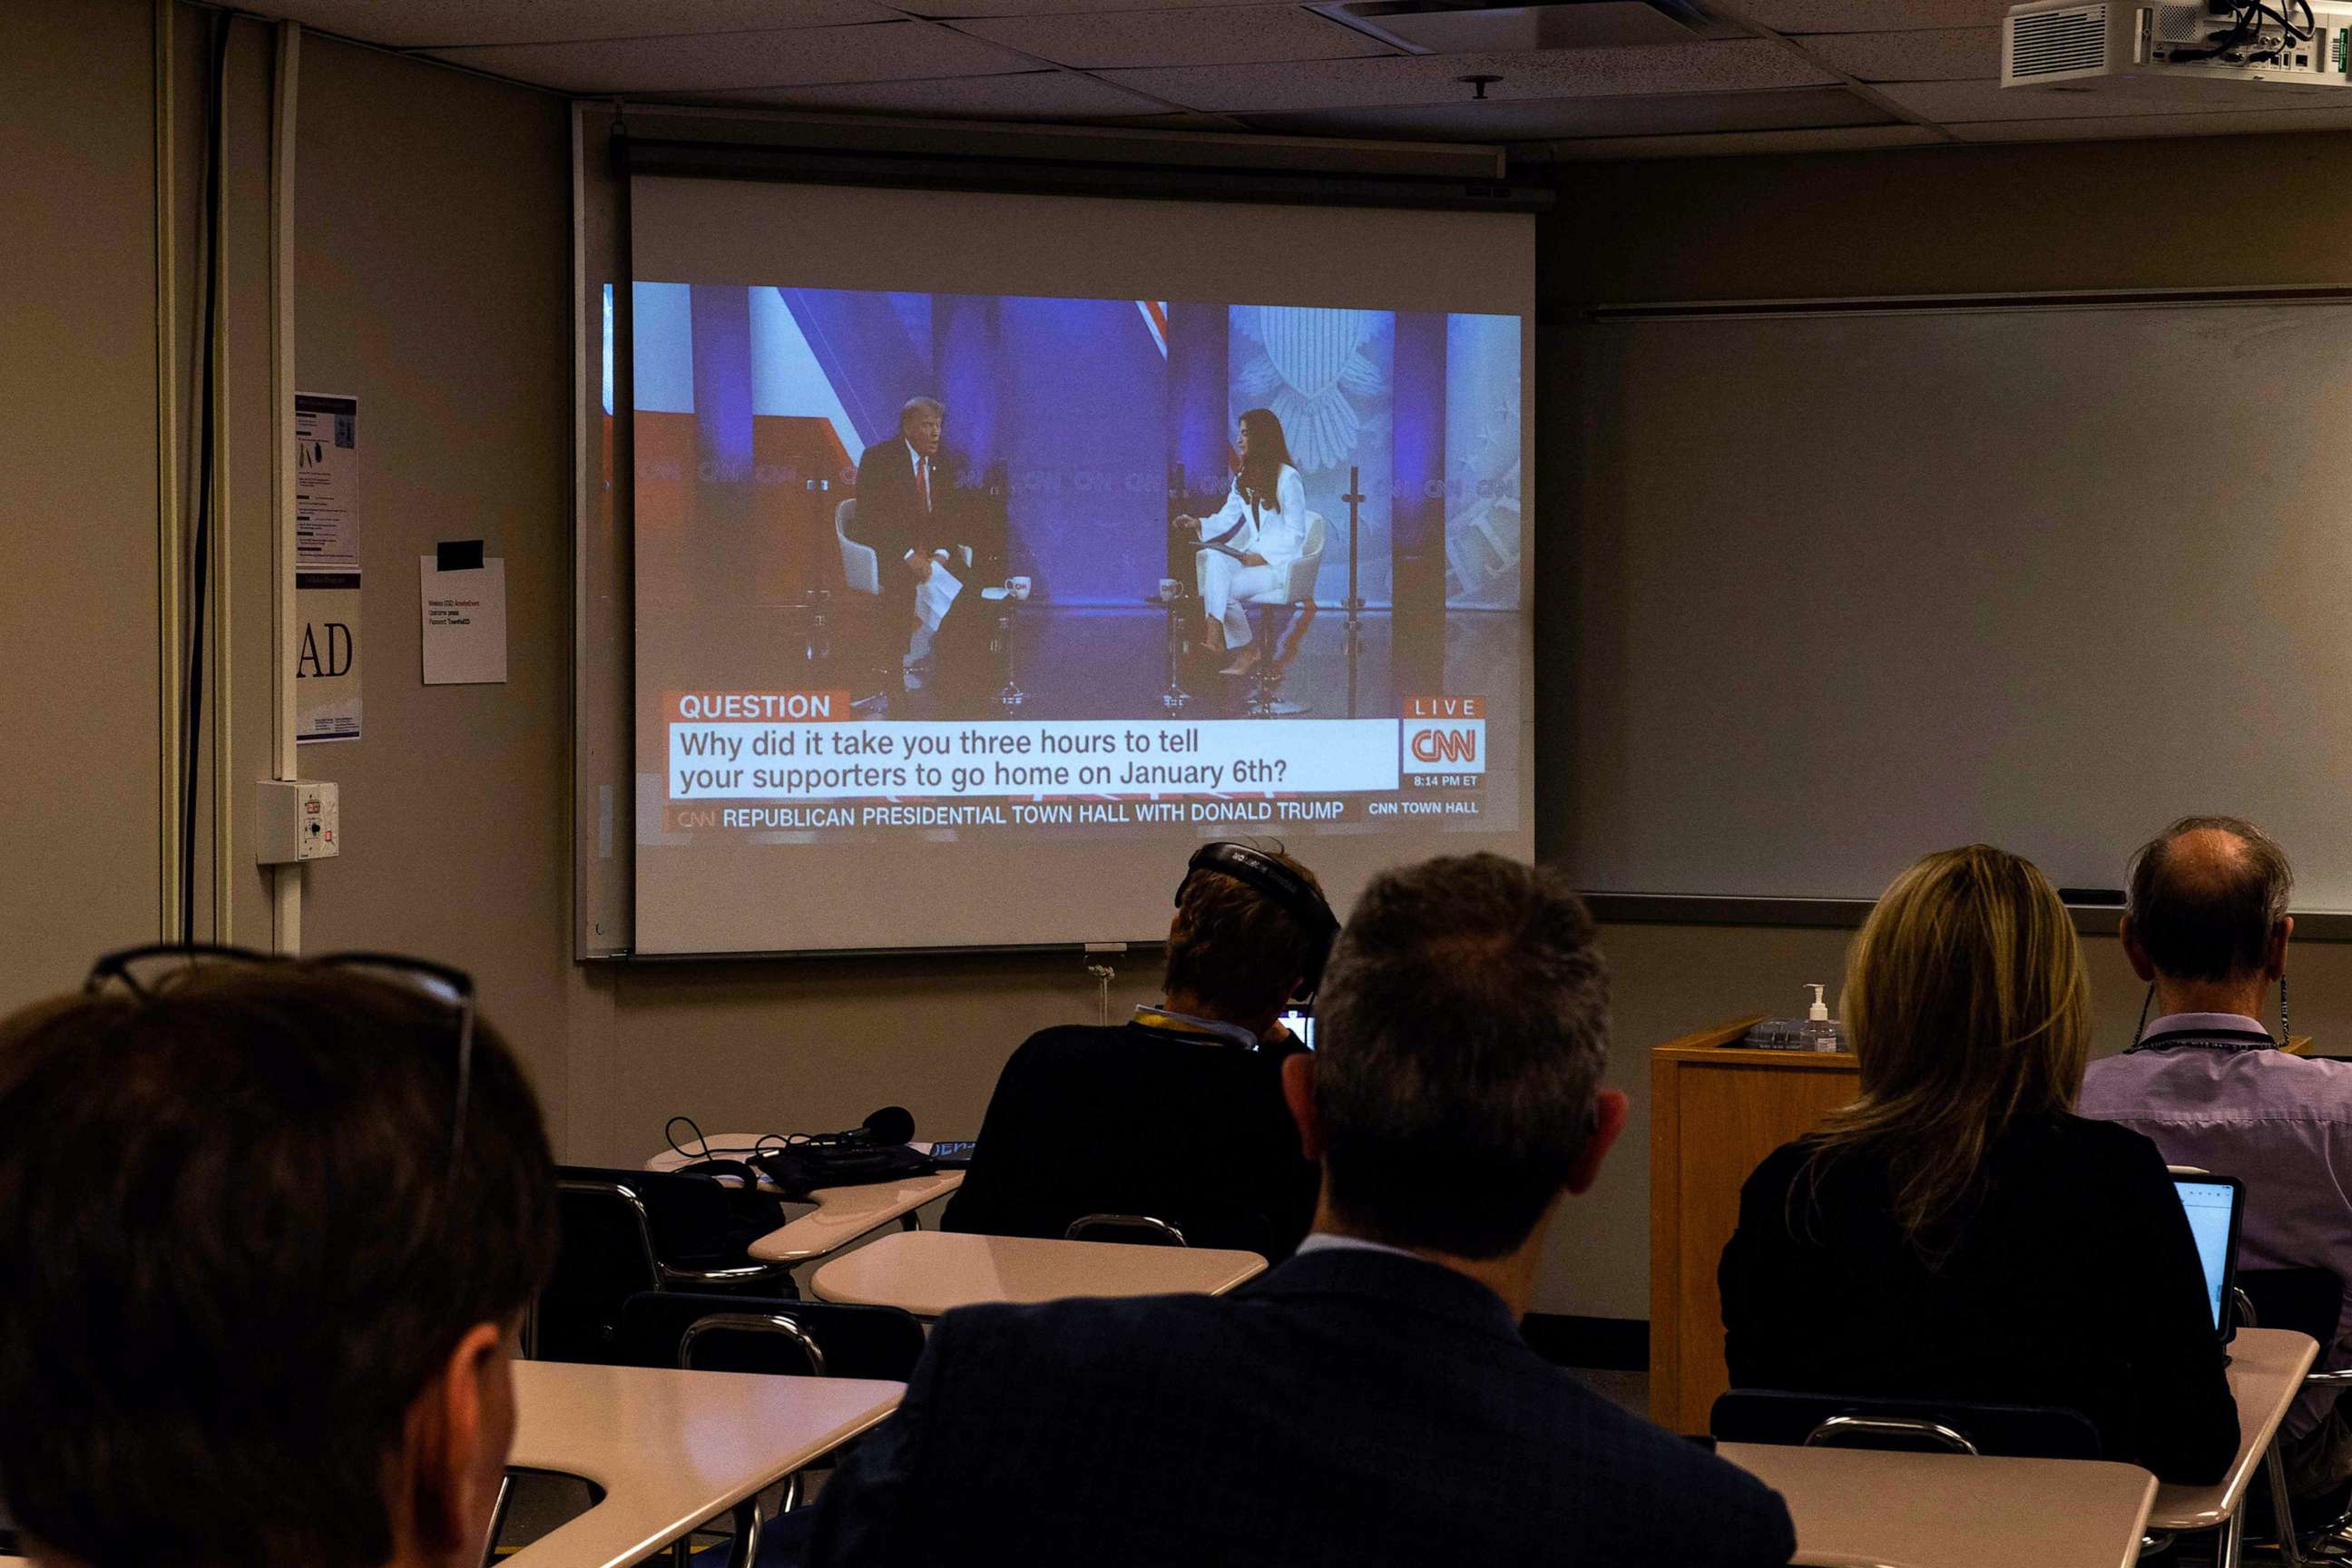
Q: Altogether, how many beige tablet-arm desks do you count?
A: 5